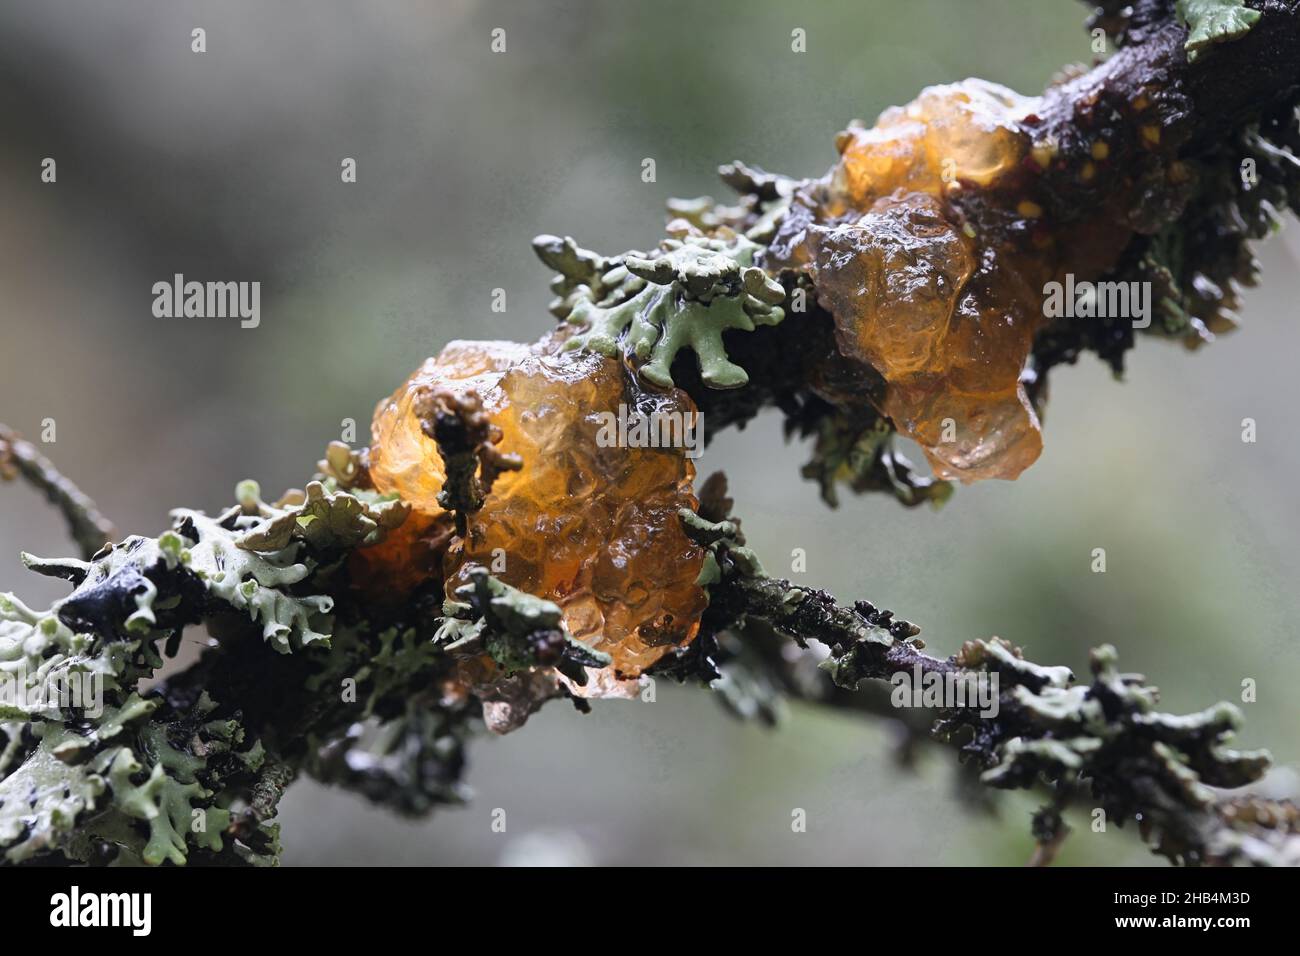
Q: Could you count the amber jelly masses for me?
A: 2